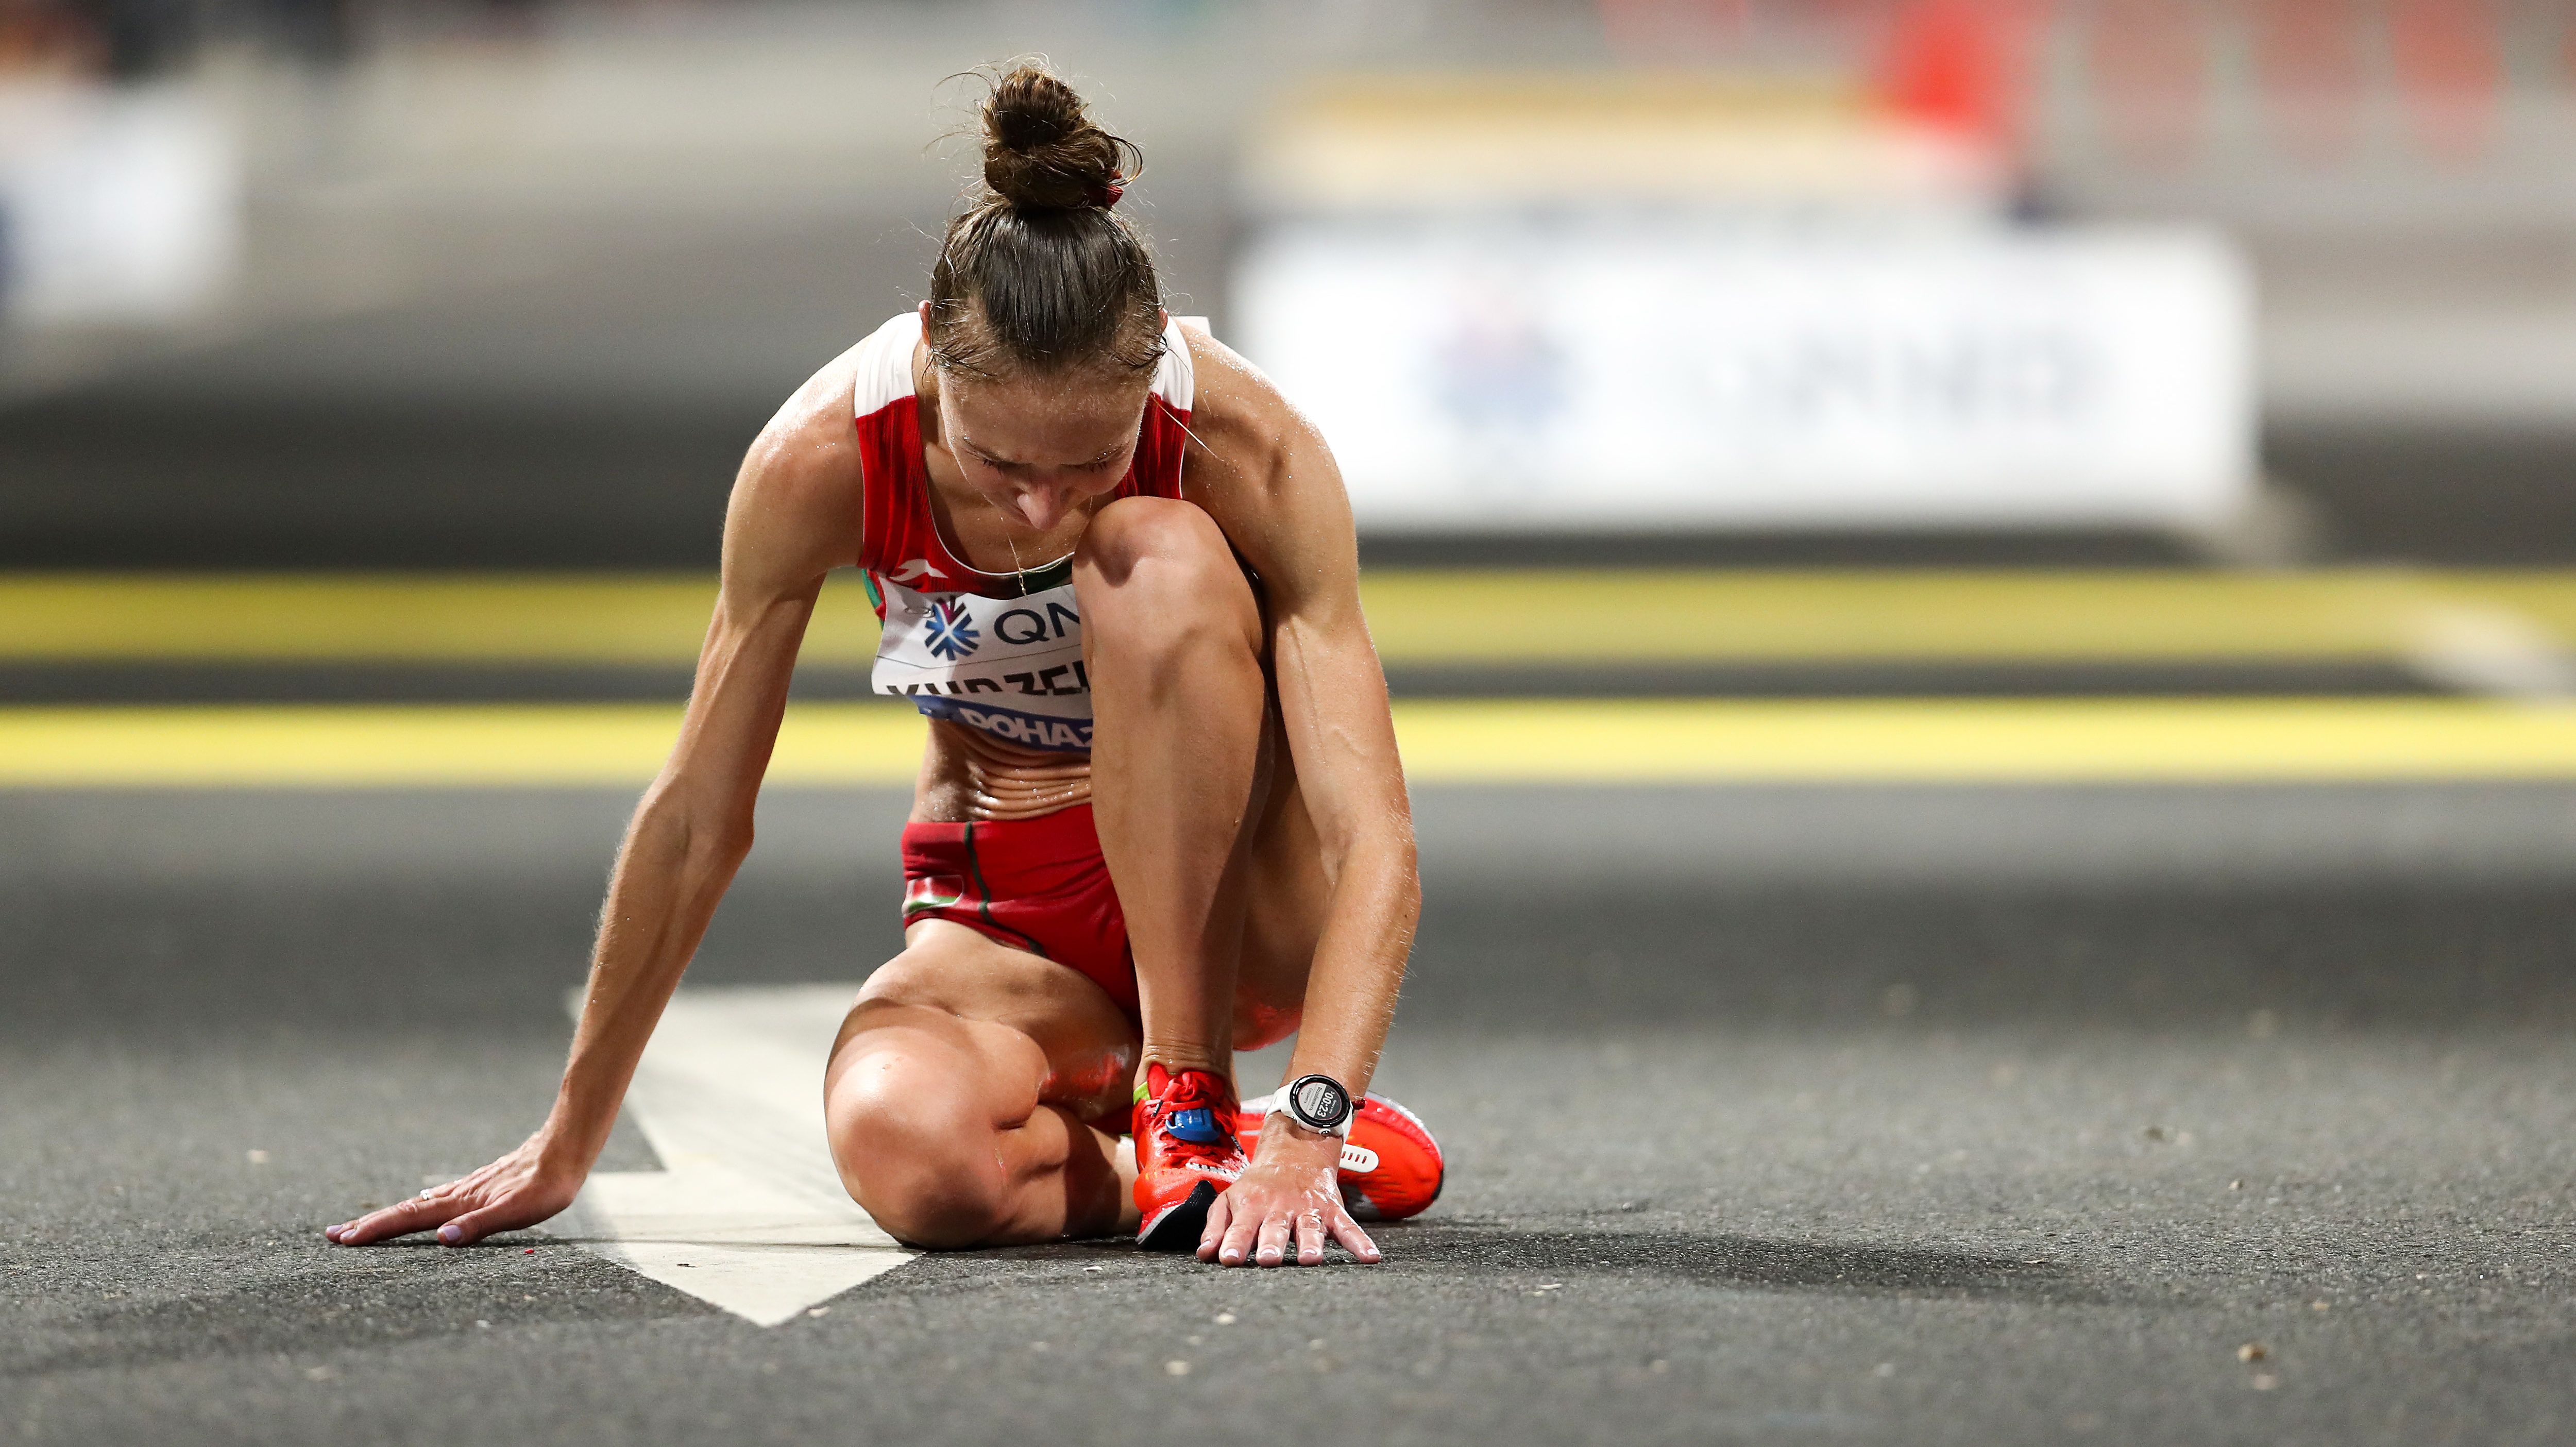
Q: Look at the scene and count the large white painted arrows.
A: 1